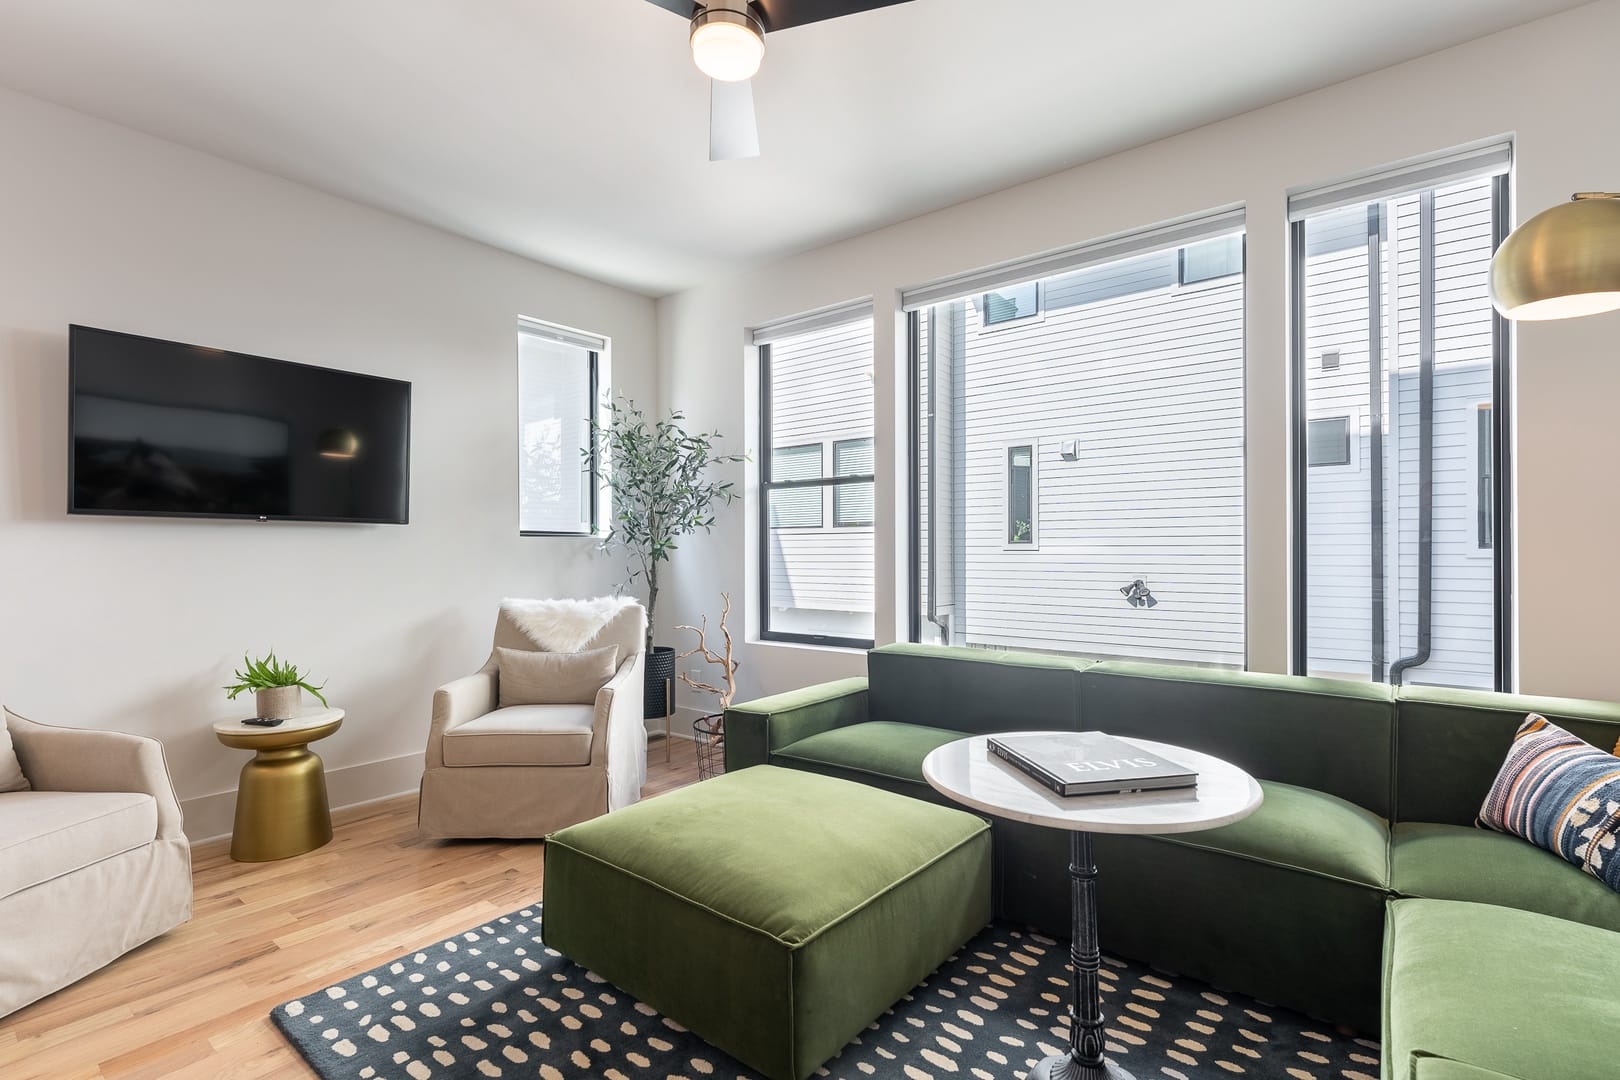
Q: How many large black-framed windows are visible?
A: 3